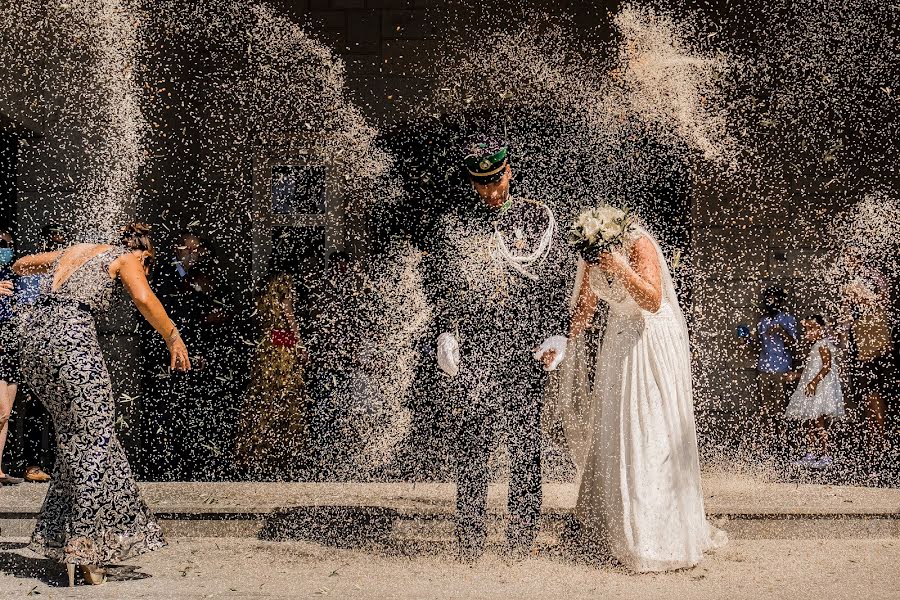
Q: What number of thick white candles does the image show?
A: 0